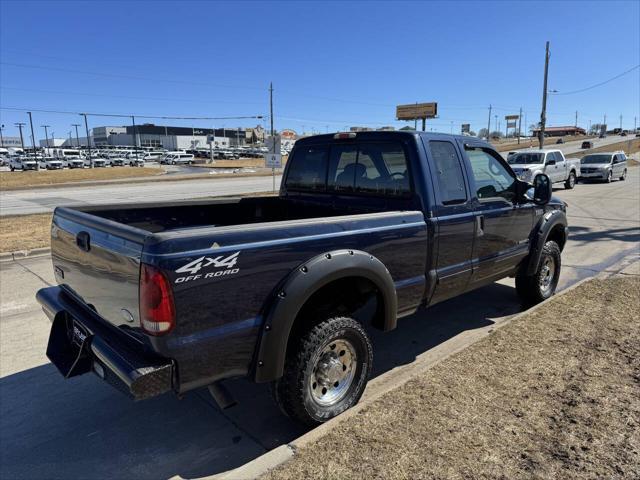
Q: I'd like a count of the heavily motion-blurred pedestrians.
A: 0